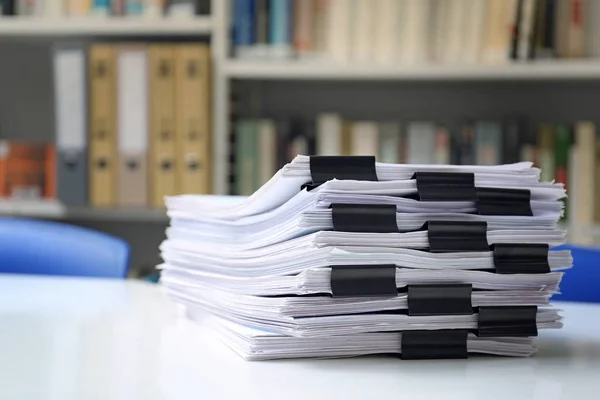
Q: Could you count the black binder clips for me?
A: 10